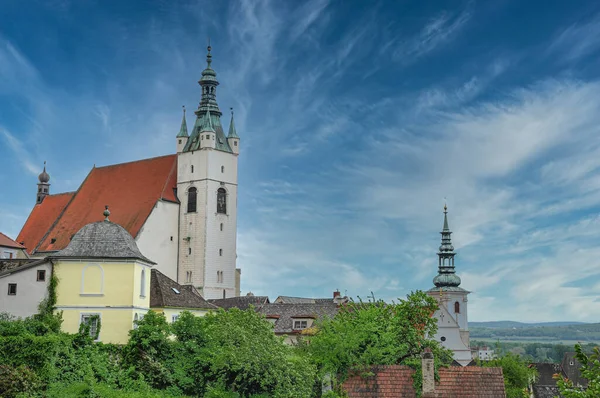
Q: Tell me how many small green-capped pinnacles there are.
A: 3